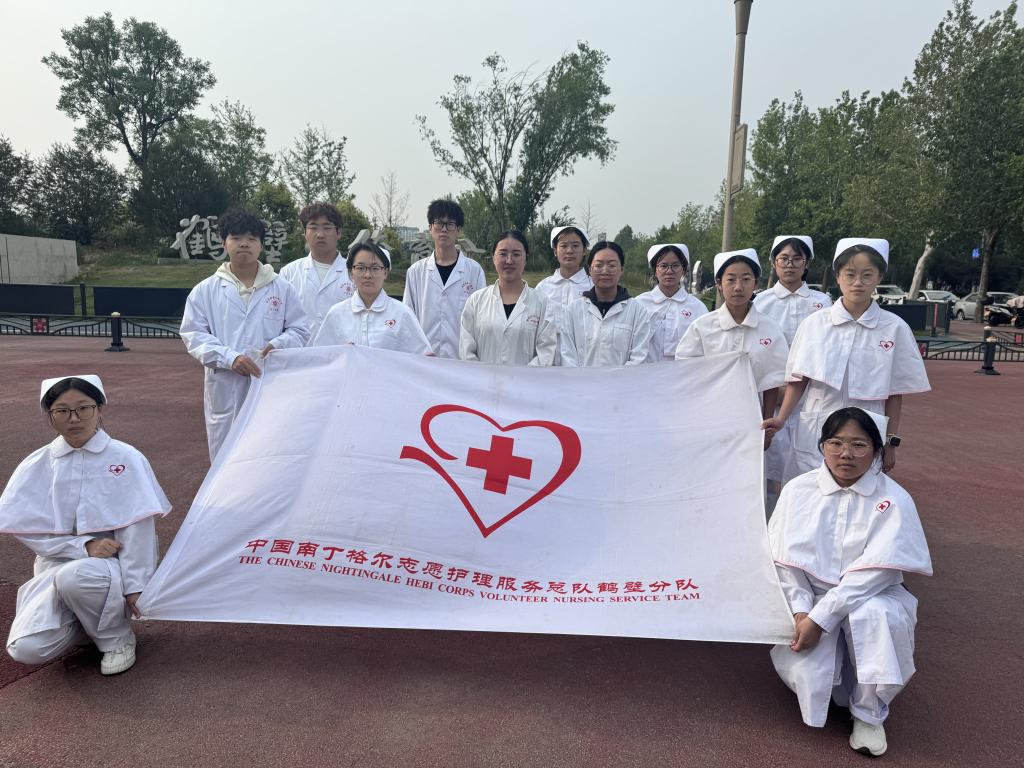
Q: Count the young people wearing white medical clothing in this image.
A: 13